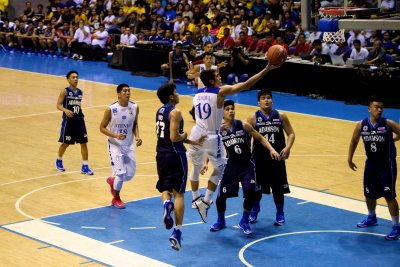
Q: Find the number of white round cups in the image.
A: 0